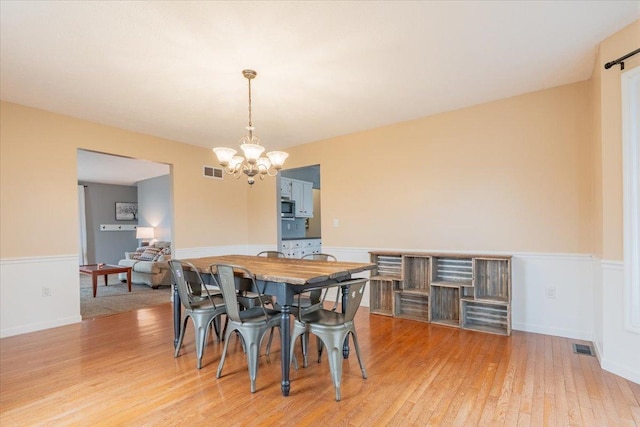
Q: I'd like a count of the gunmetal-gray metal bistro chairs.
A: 6